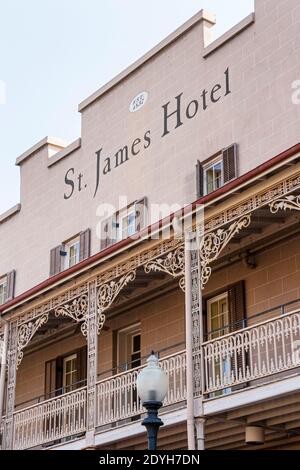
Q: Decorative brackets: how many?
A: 6